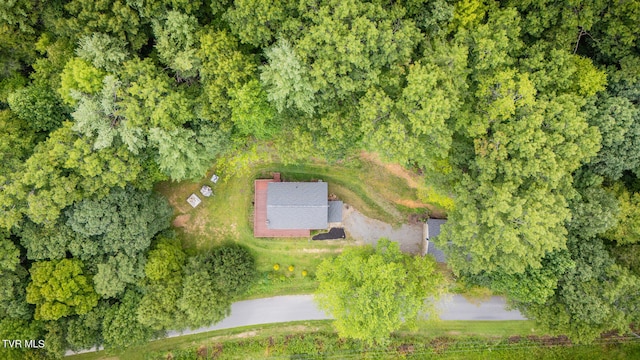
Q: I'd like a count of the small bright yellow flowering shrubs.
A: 3